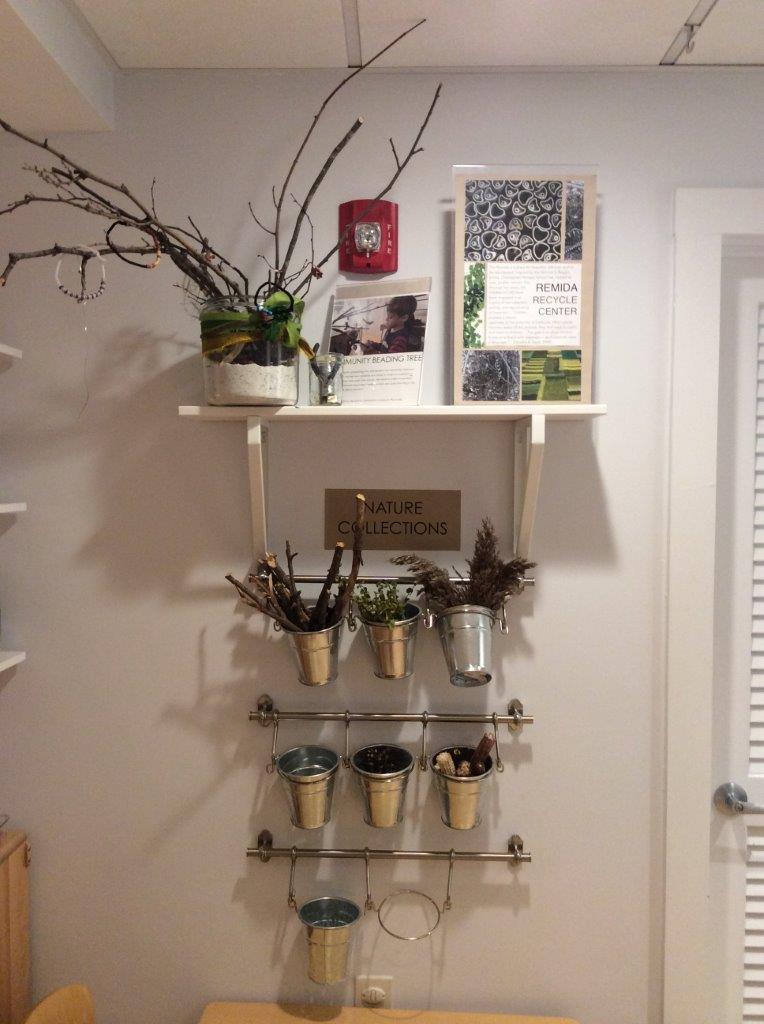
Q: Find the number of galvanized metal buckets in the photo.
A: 7